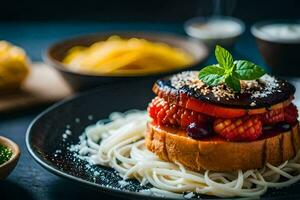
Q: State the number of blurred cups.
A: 2